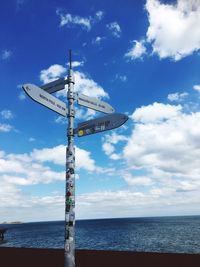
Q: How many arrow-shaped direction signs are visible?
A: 4